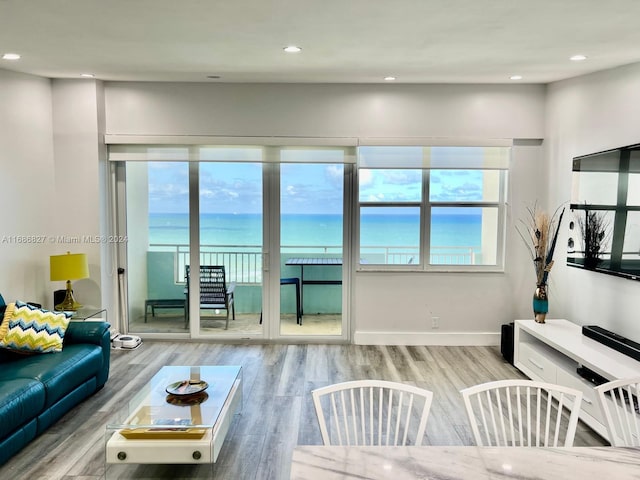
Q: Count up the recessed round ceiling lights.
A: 7